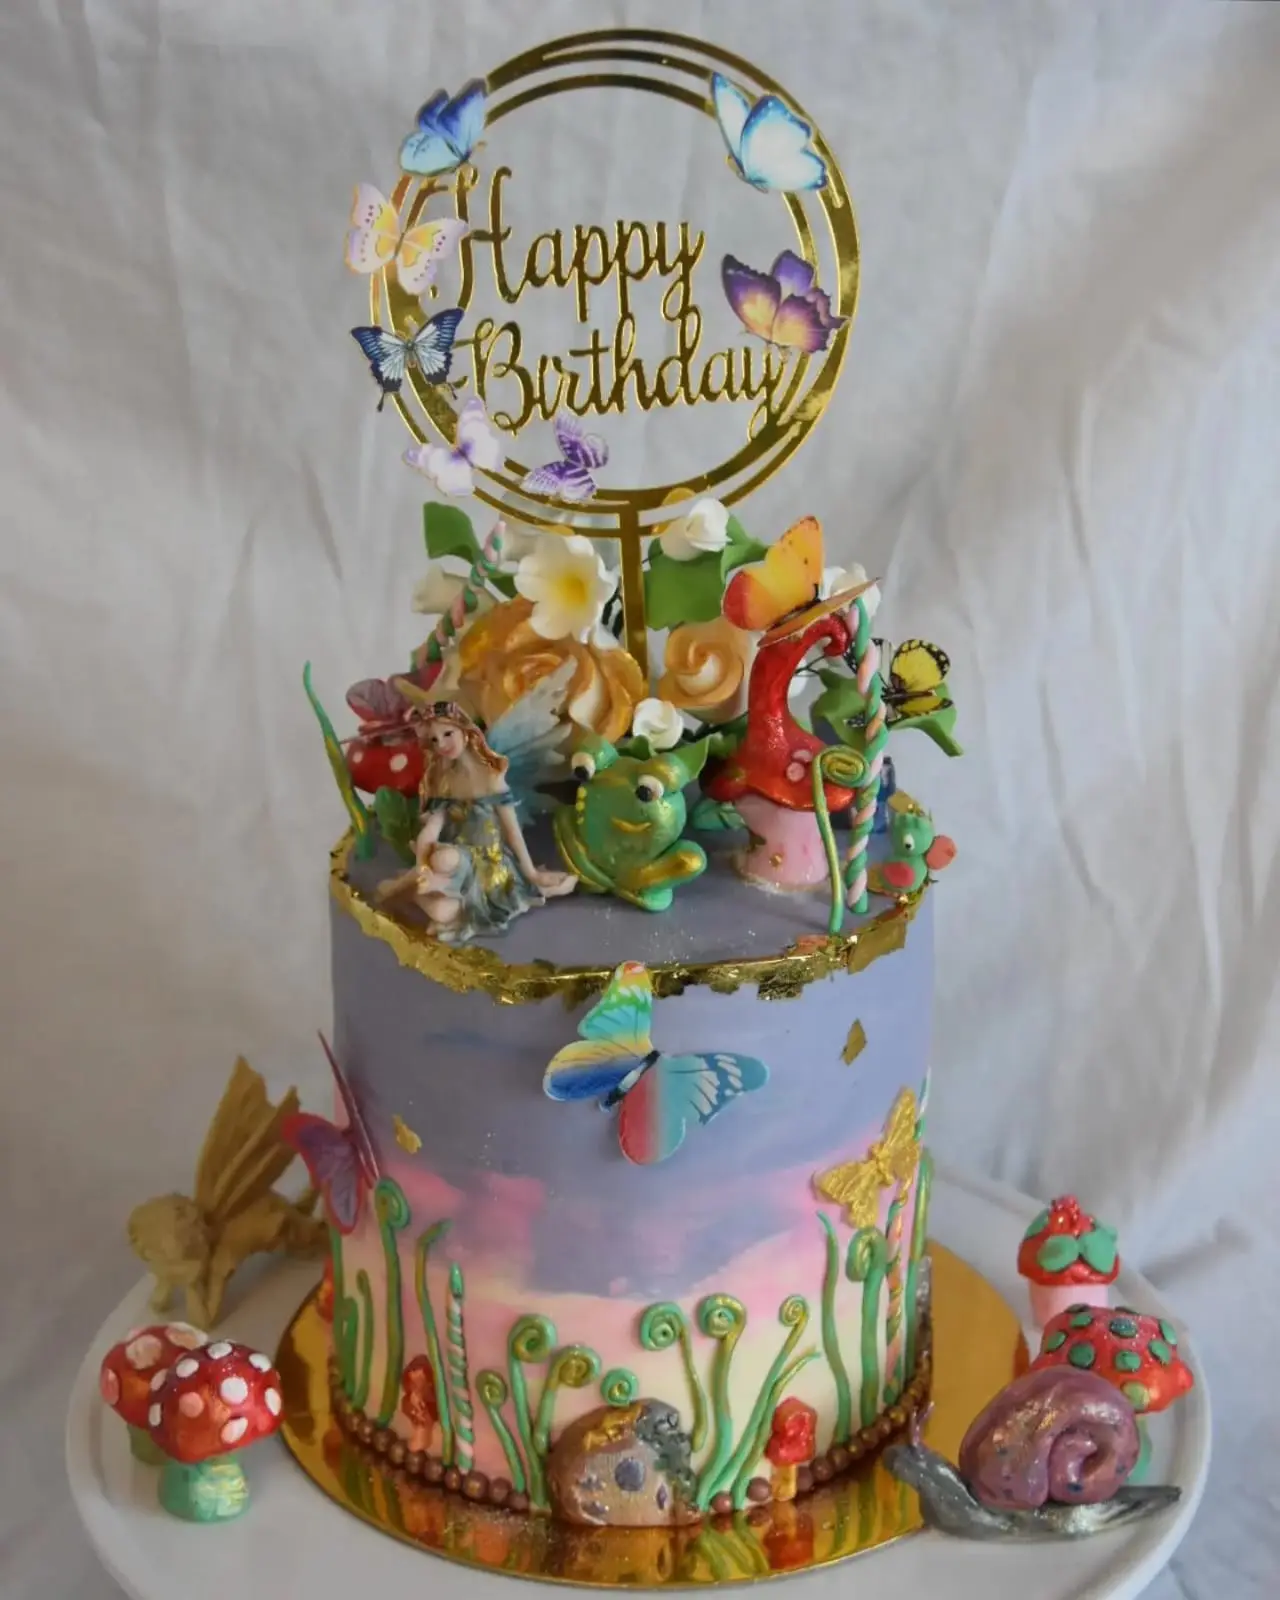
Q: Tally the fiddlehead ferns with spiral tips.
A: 10